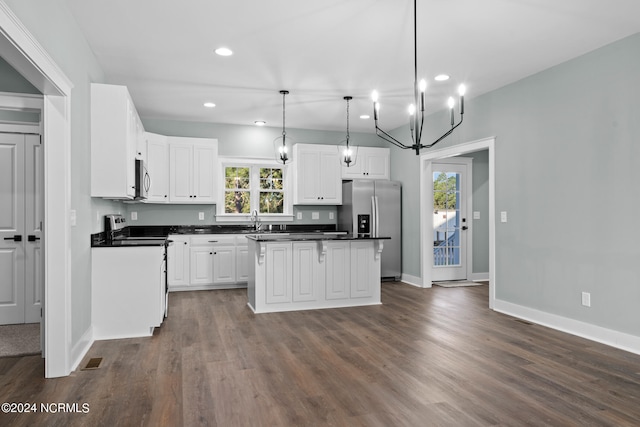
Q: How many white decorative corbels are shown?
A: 3